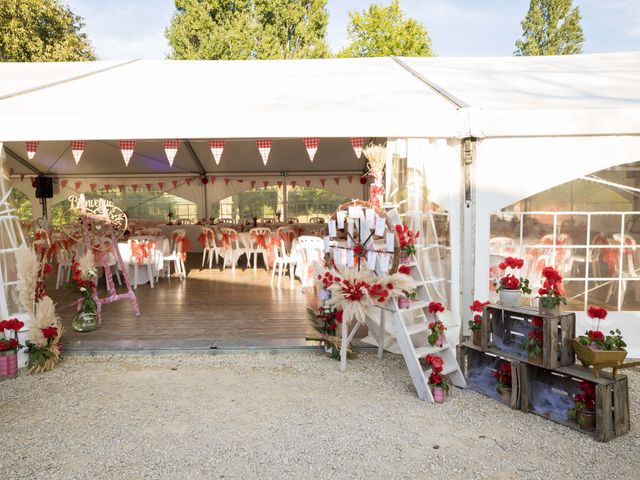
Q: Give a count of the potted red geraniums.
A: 12